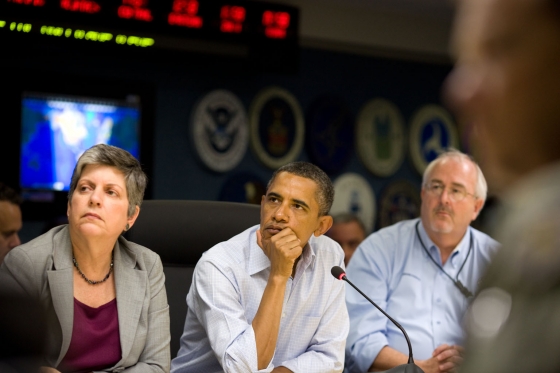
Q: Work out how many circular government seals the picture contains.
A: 8